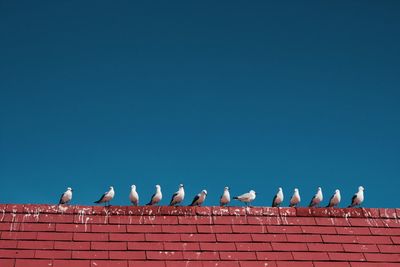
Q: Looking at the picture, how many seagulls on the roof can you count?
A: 13